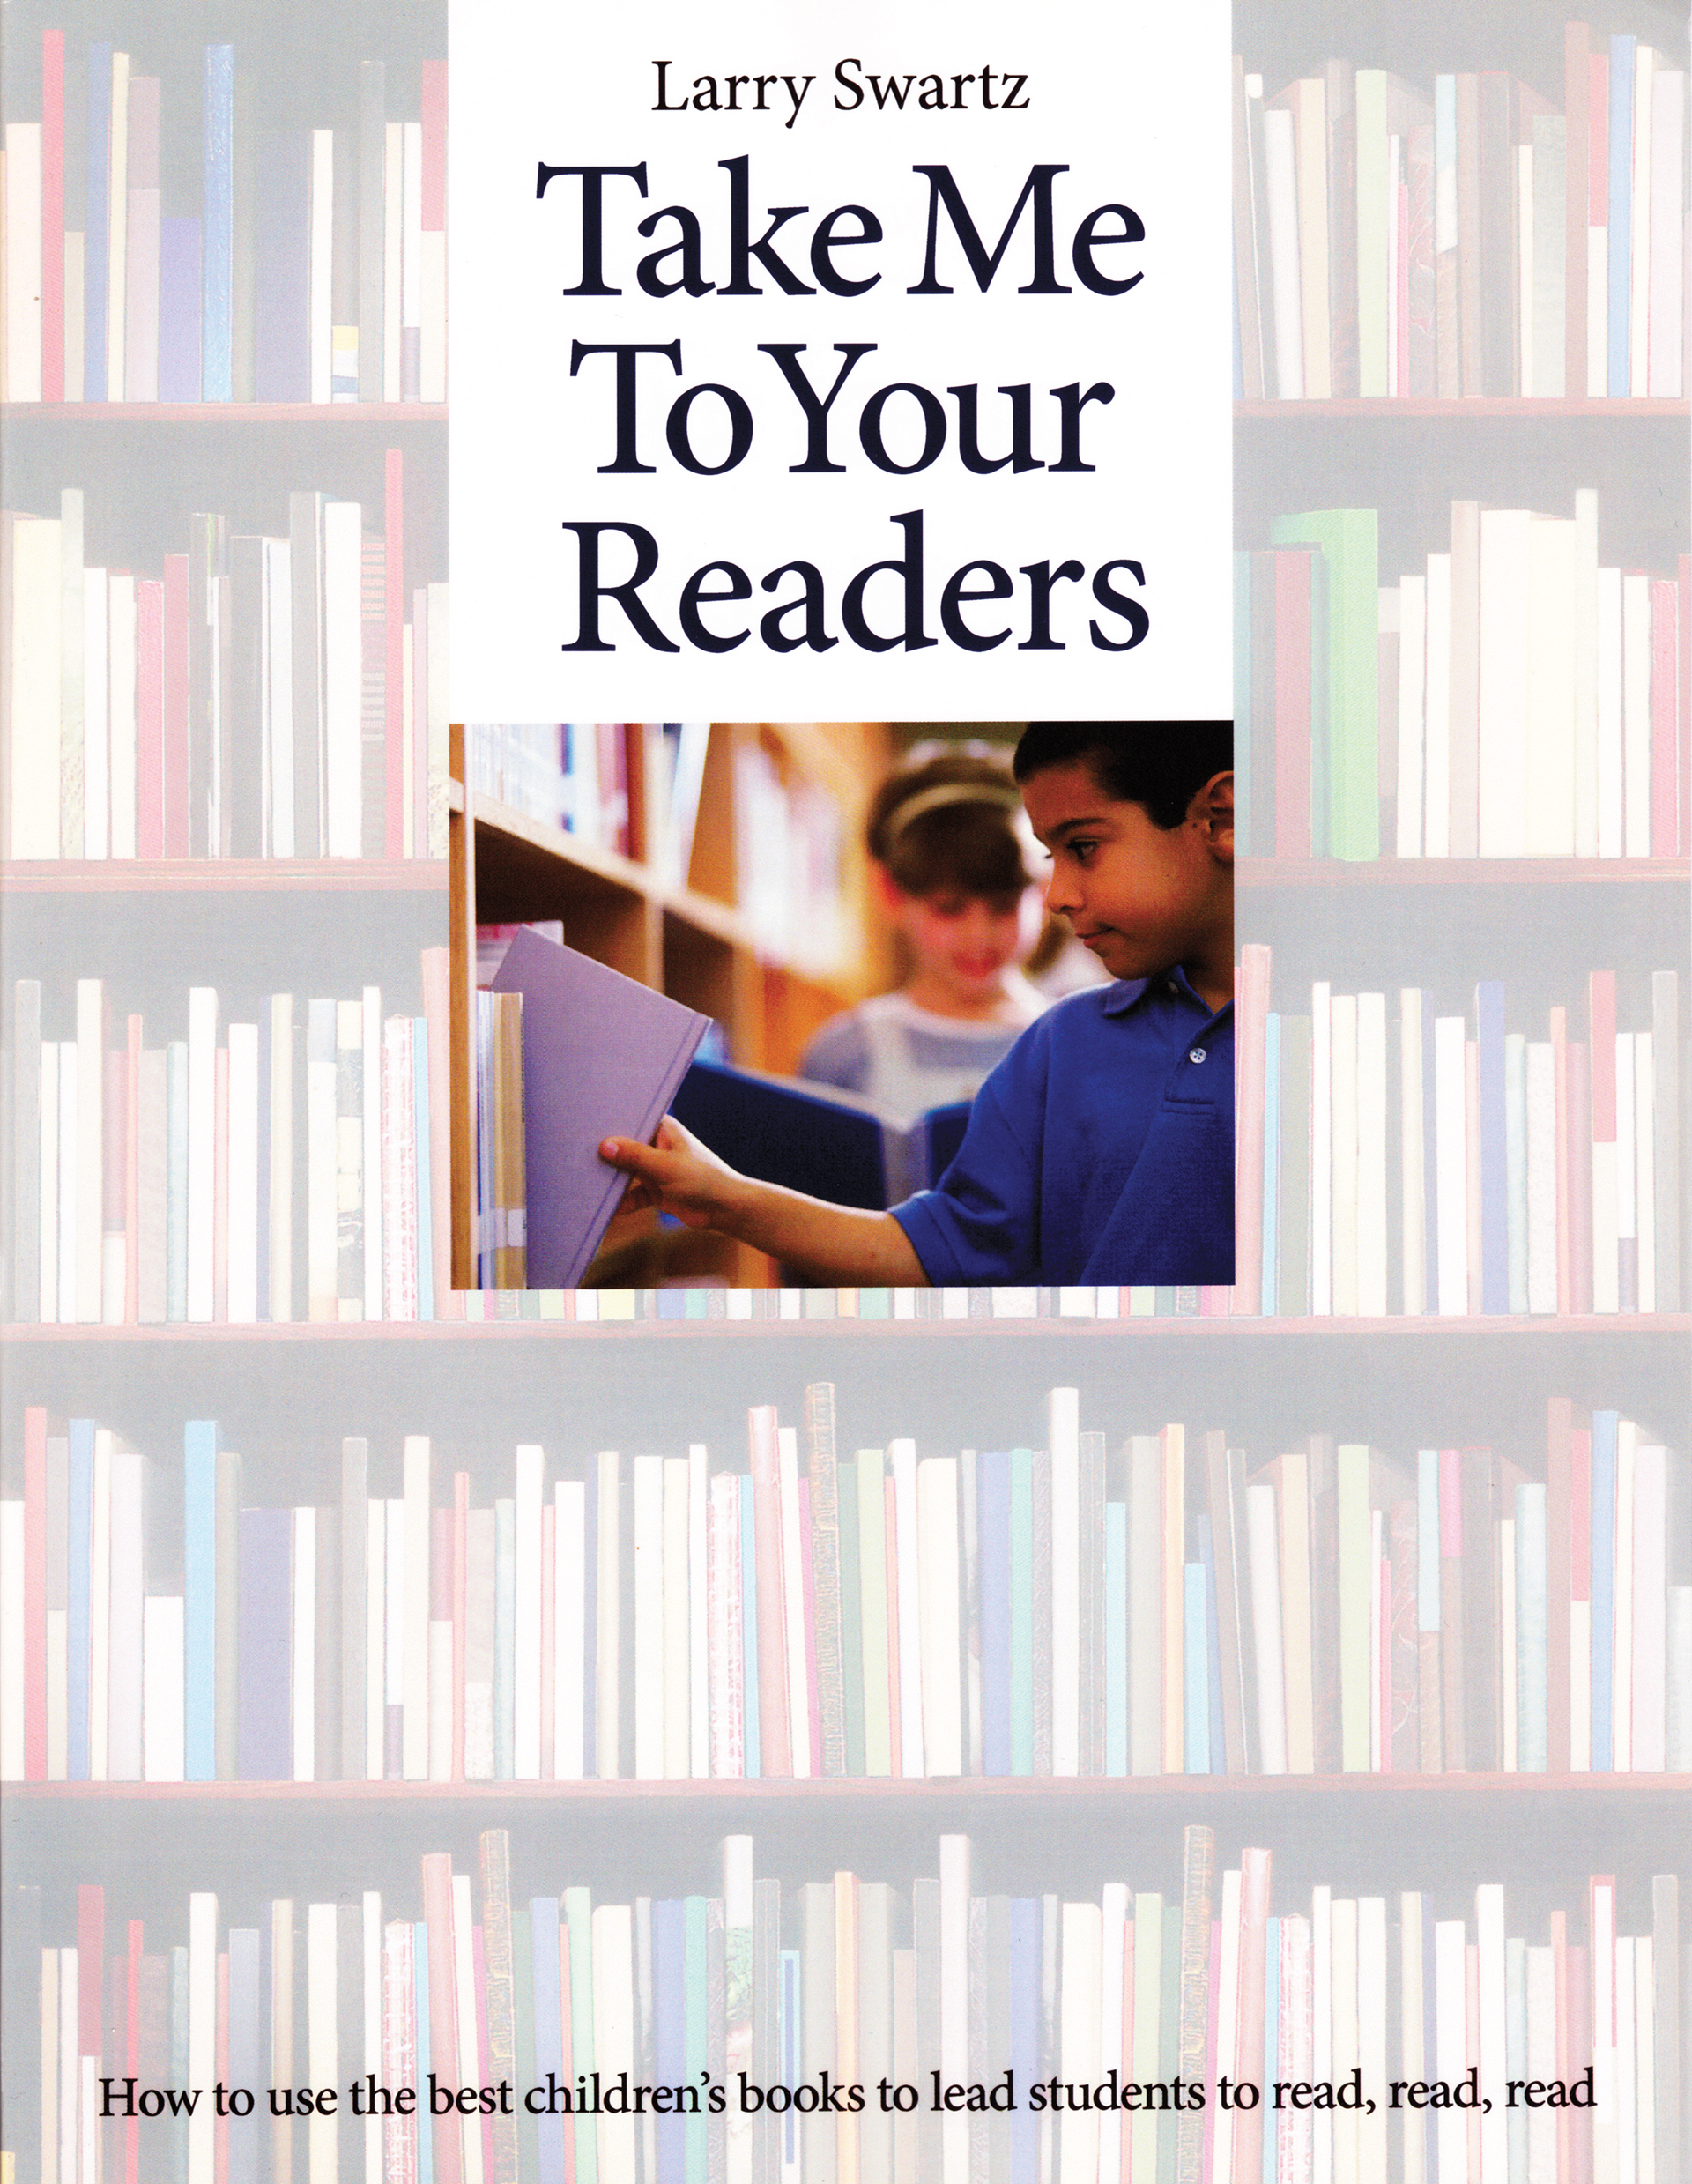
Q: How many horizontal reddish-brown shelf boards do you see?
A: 4